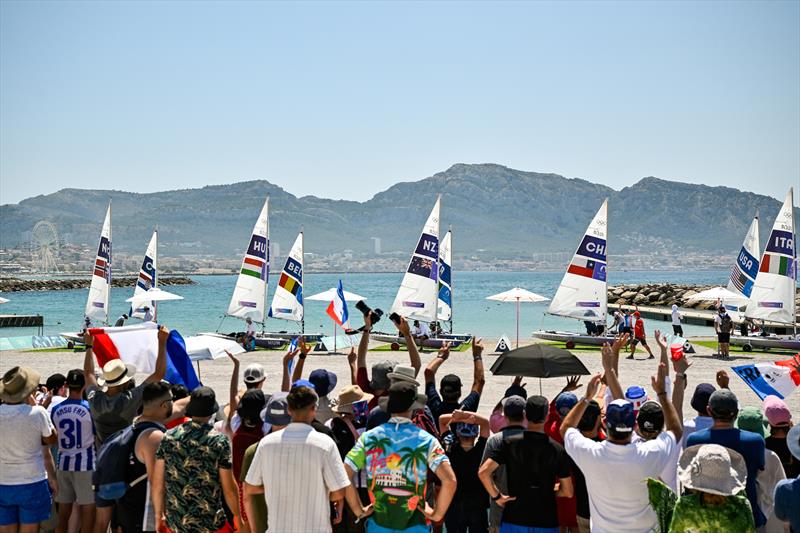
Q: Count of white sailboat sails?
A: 9